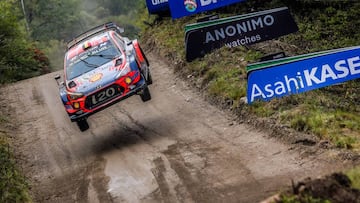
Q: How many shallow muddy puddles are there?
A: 1